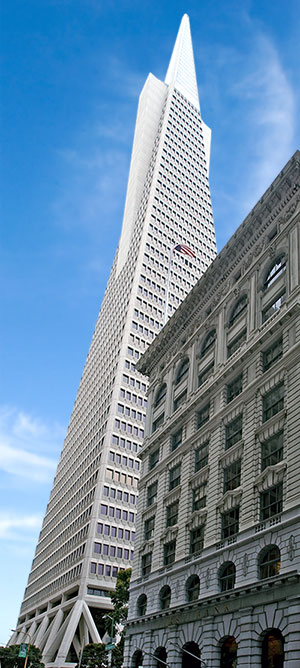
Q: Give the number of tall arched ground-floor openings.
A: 5